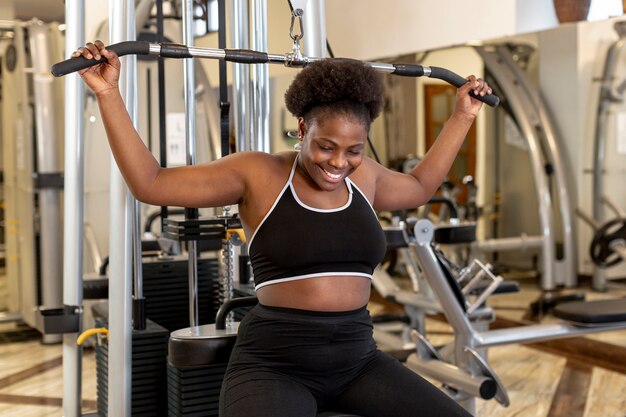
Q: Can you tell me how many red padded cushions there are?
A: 0